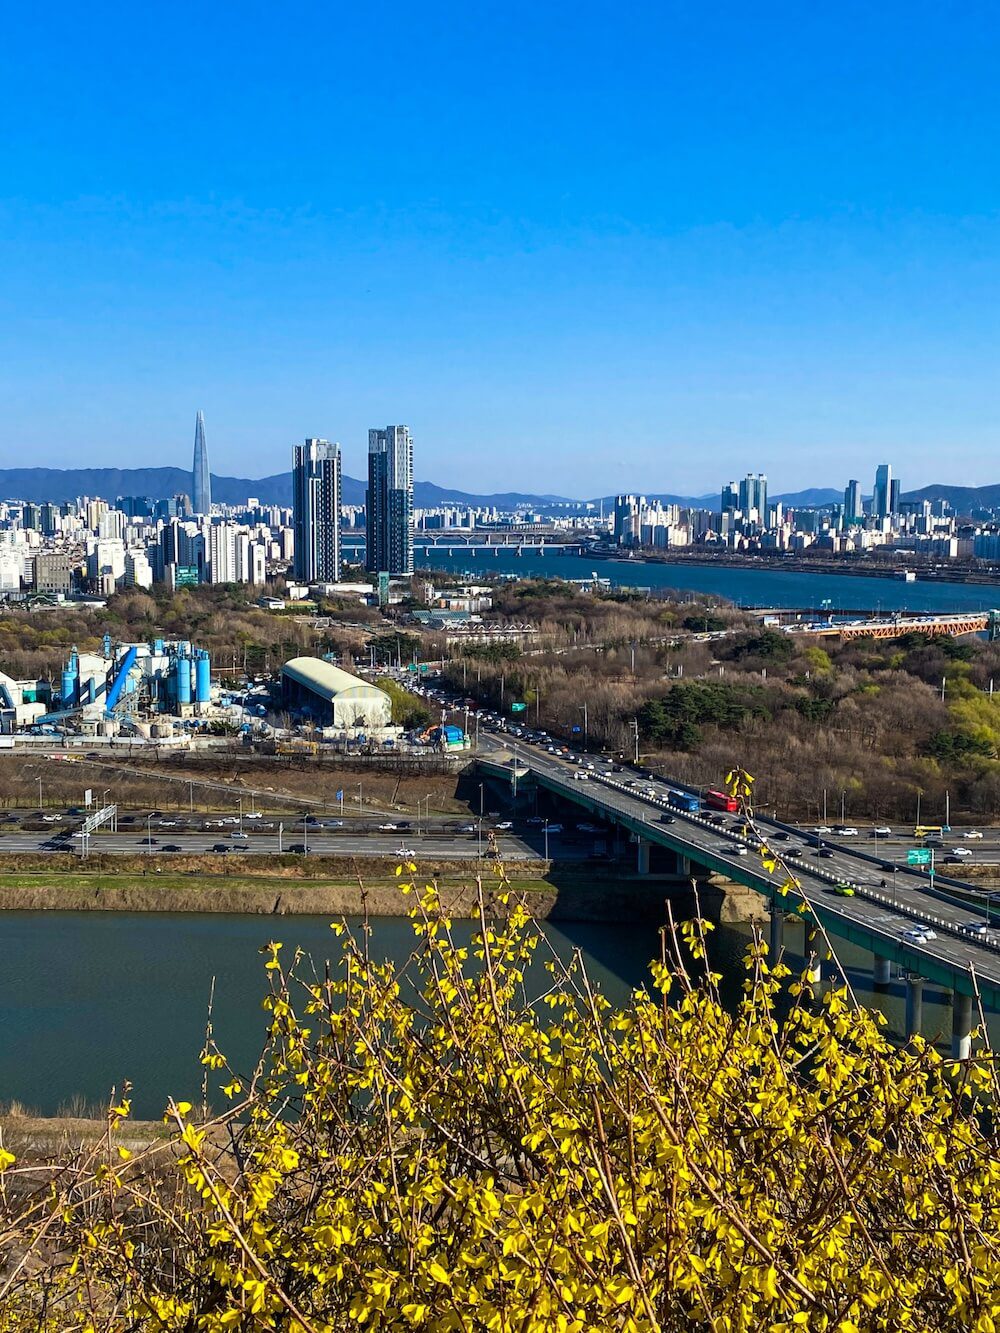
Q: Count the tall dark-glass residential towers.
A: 2